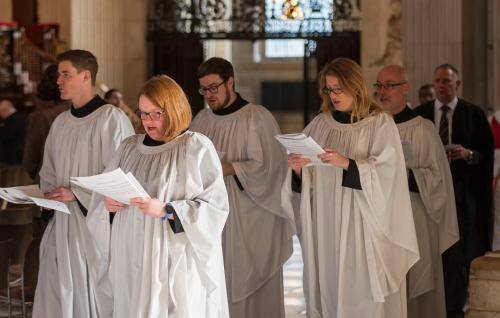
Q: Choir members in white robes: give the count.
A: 5